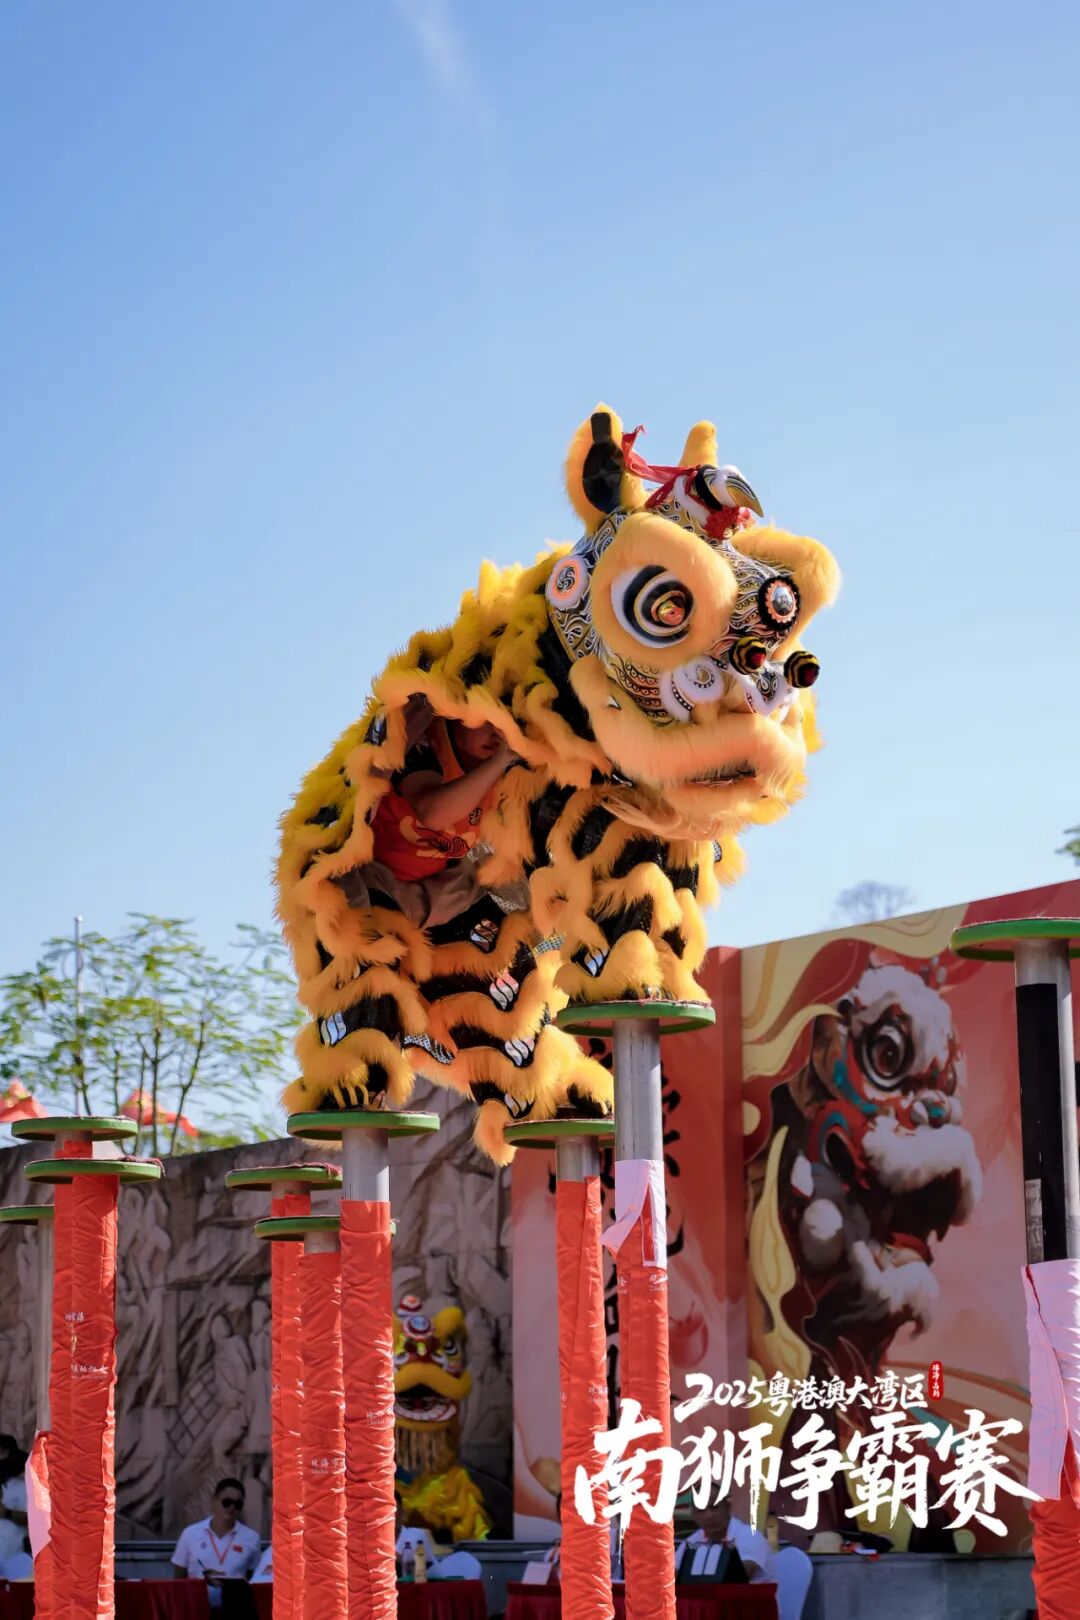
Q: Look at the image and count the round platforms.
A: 9